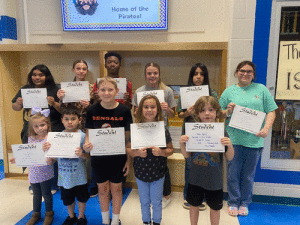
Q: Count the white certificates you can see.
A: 11